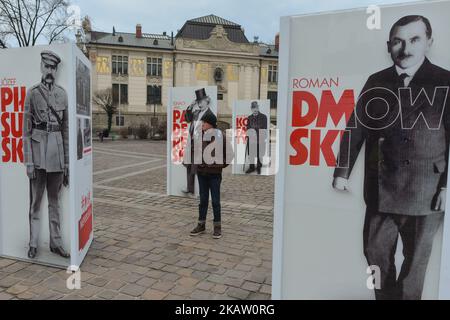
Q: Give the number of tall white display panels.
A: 4